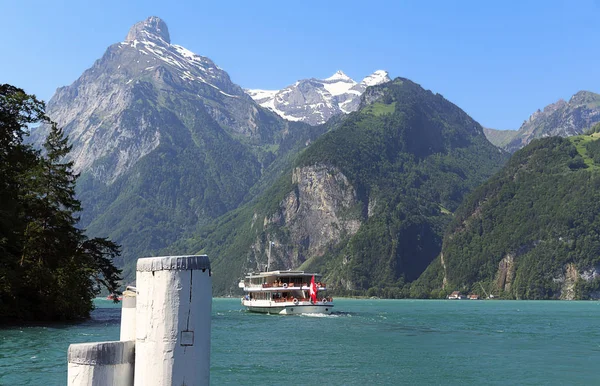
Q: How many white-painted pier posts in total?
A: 3